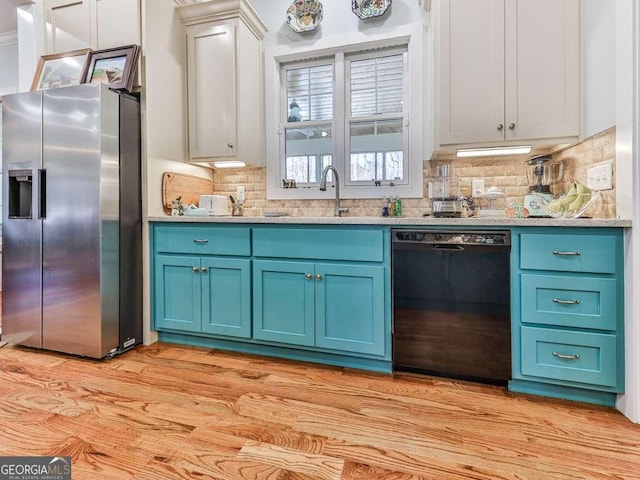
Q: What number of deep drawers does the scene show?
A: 2